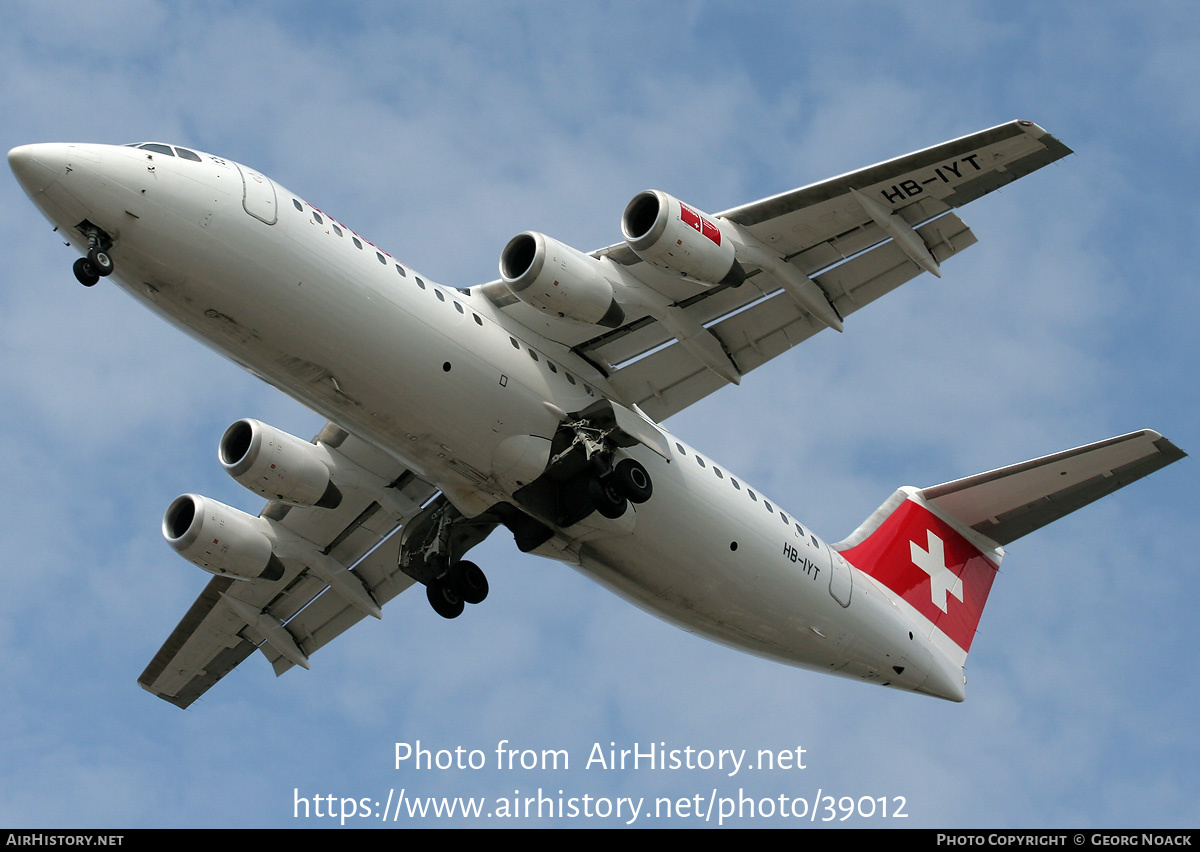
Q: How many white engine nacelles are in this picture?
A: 4